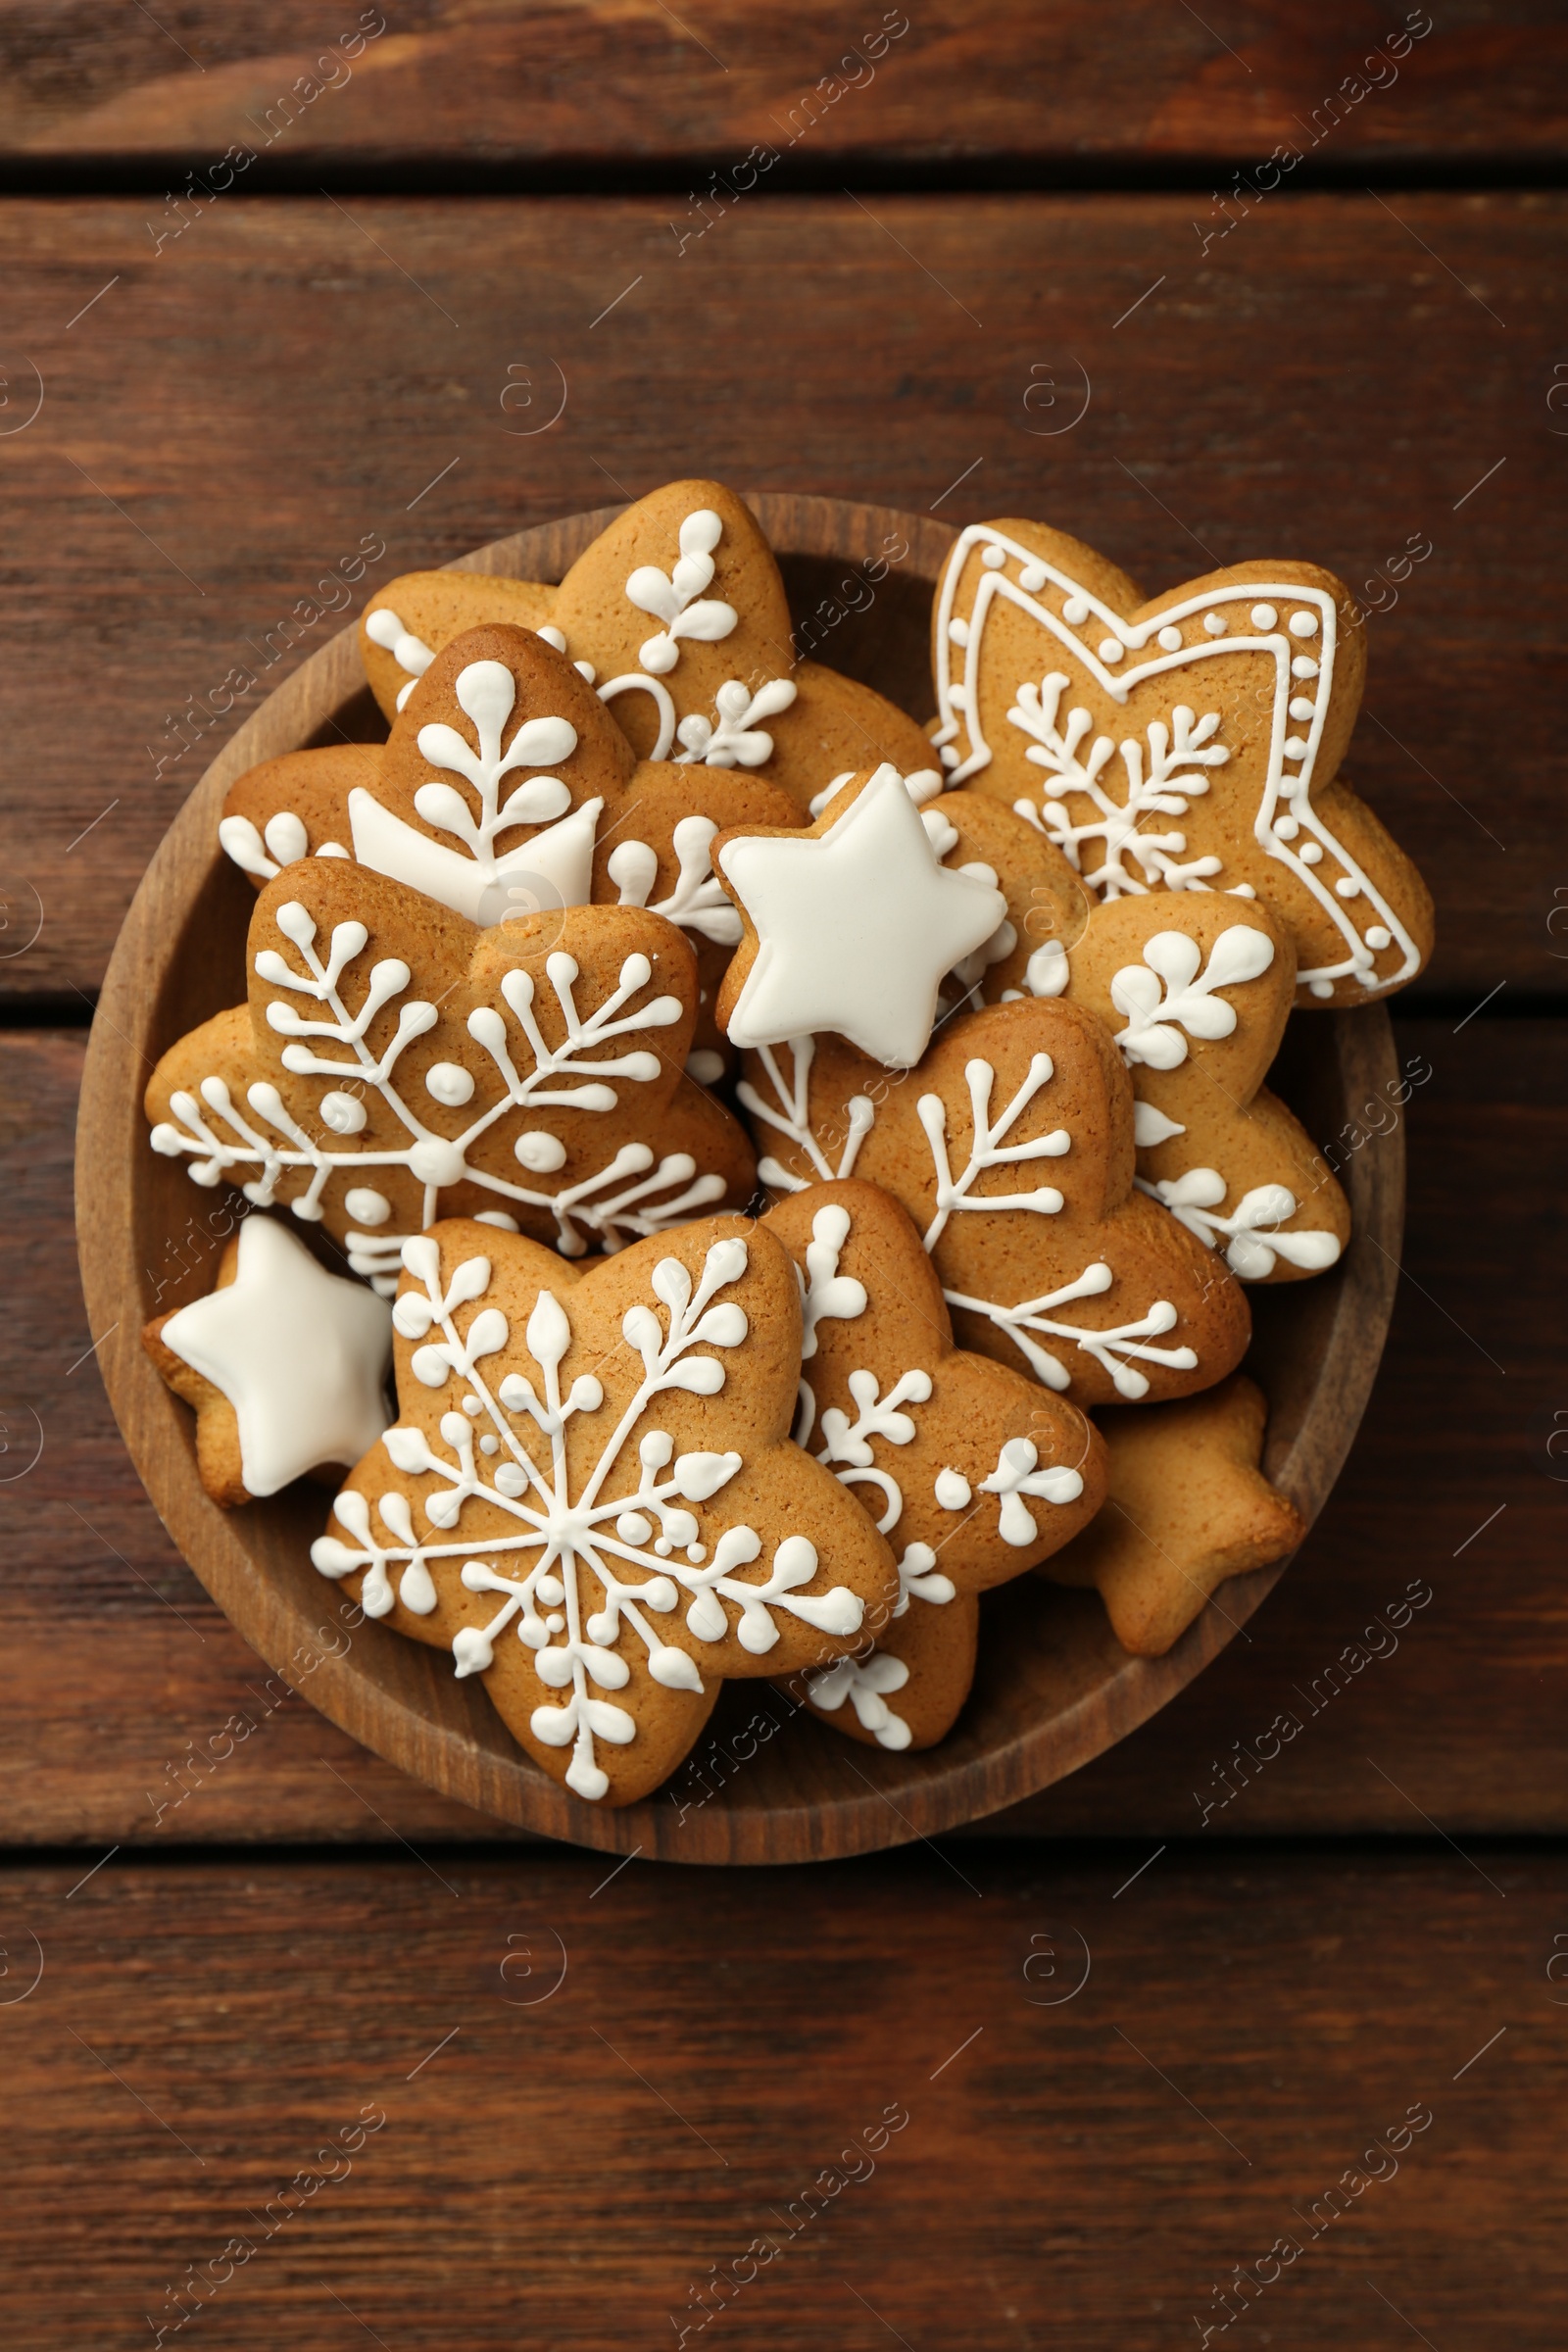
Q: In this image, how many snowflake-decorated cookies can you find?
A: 8